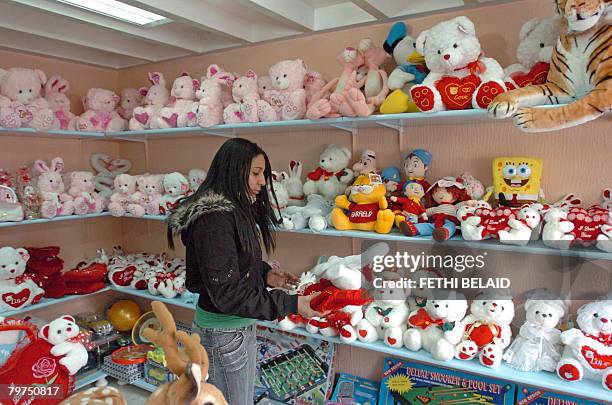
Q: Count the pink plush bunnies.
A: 4